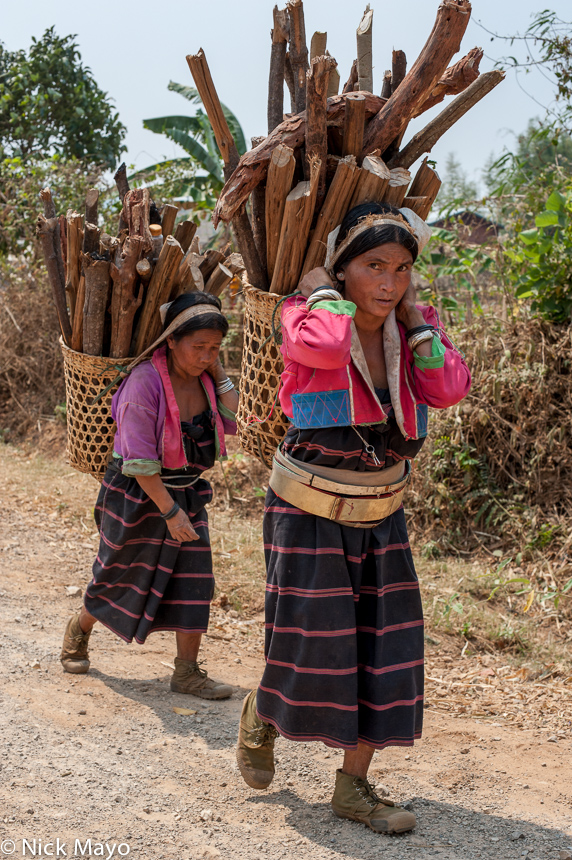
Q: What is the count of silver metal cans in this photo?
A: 0